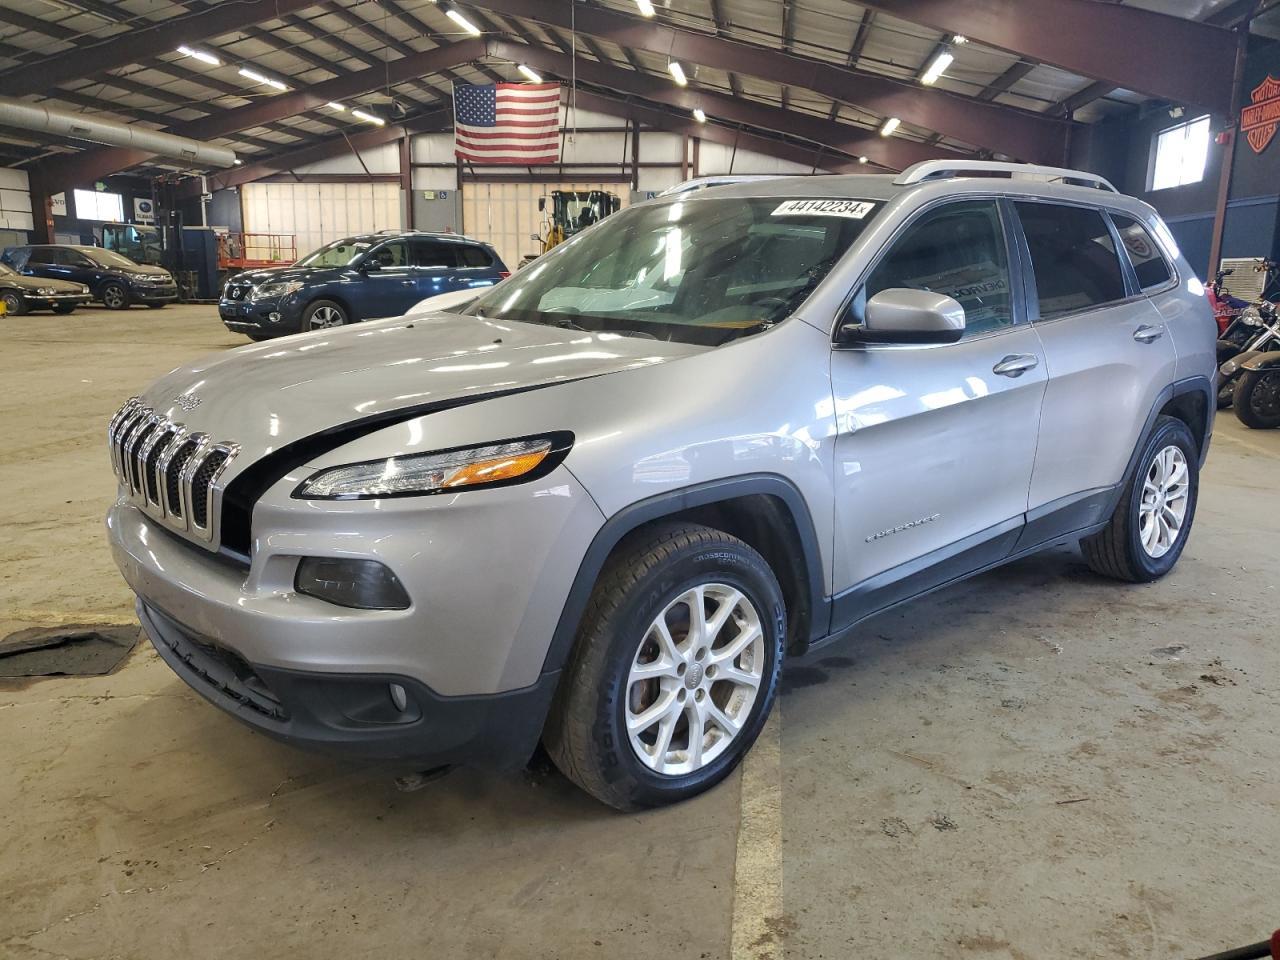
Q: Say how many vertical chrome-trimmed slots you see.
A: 7